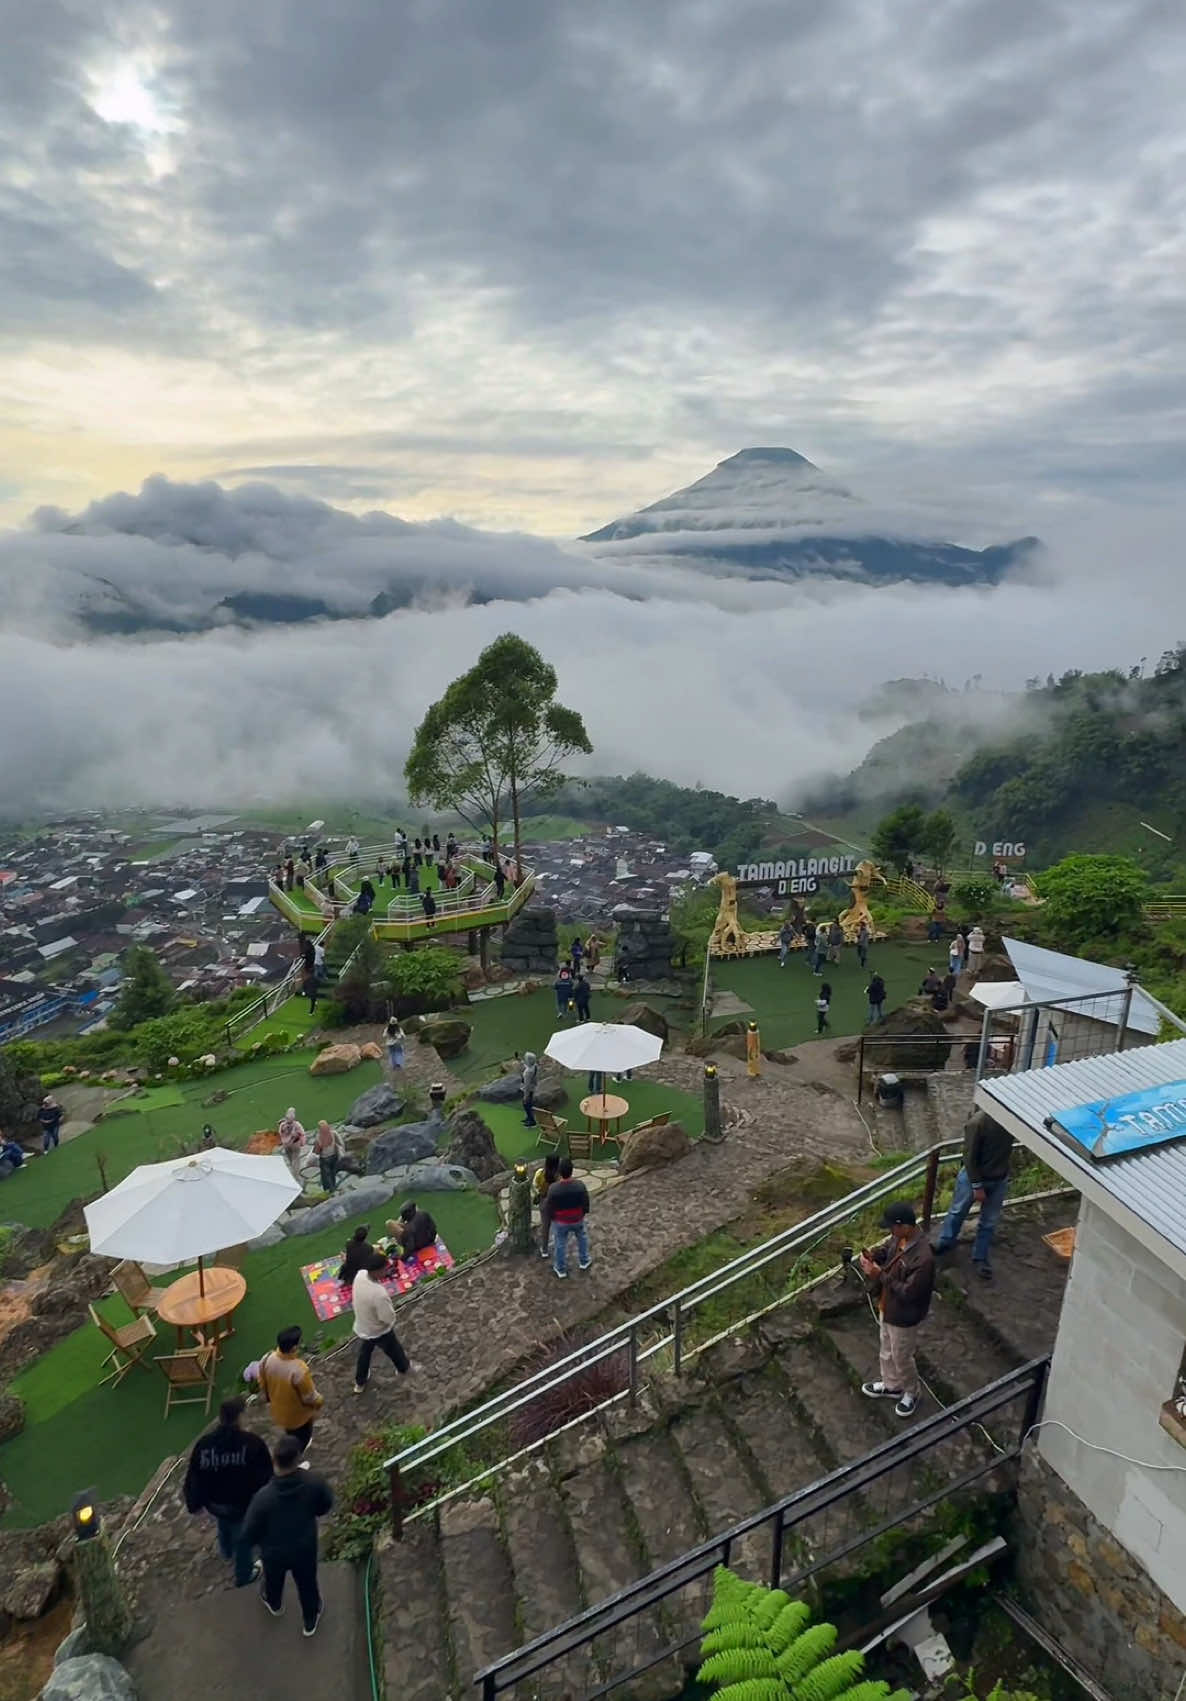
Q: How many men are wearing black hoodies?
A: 2